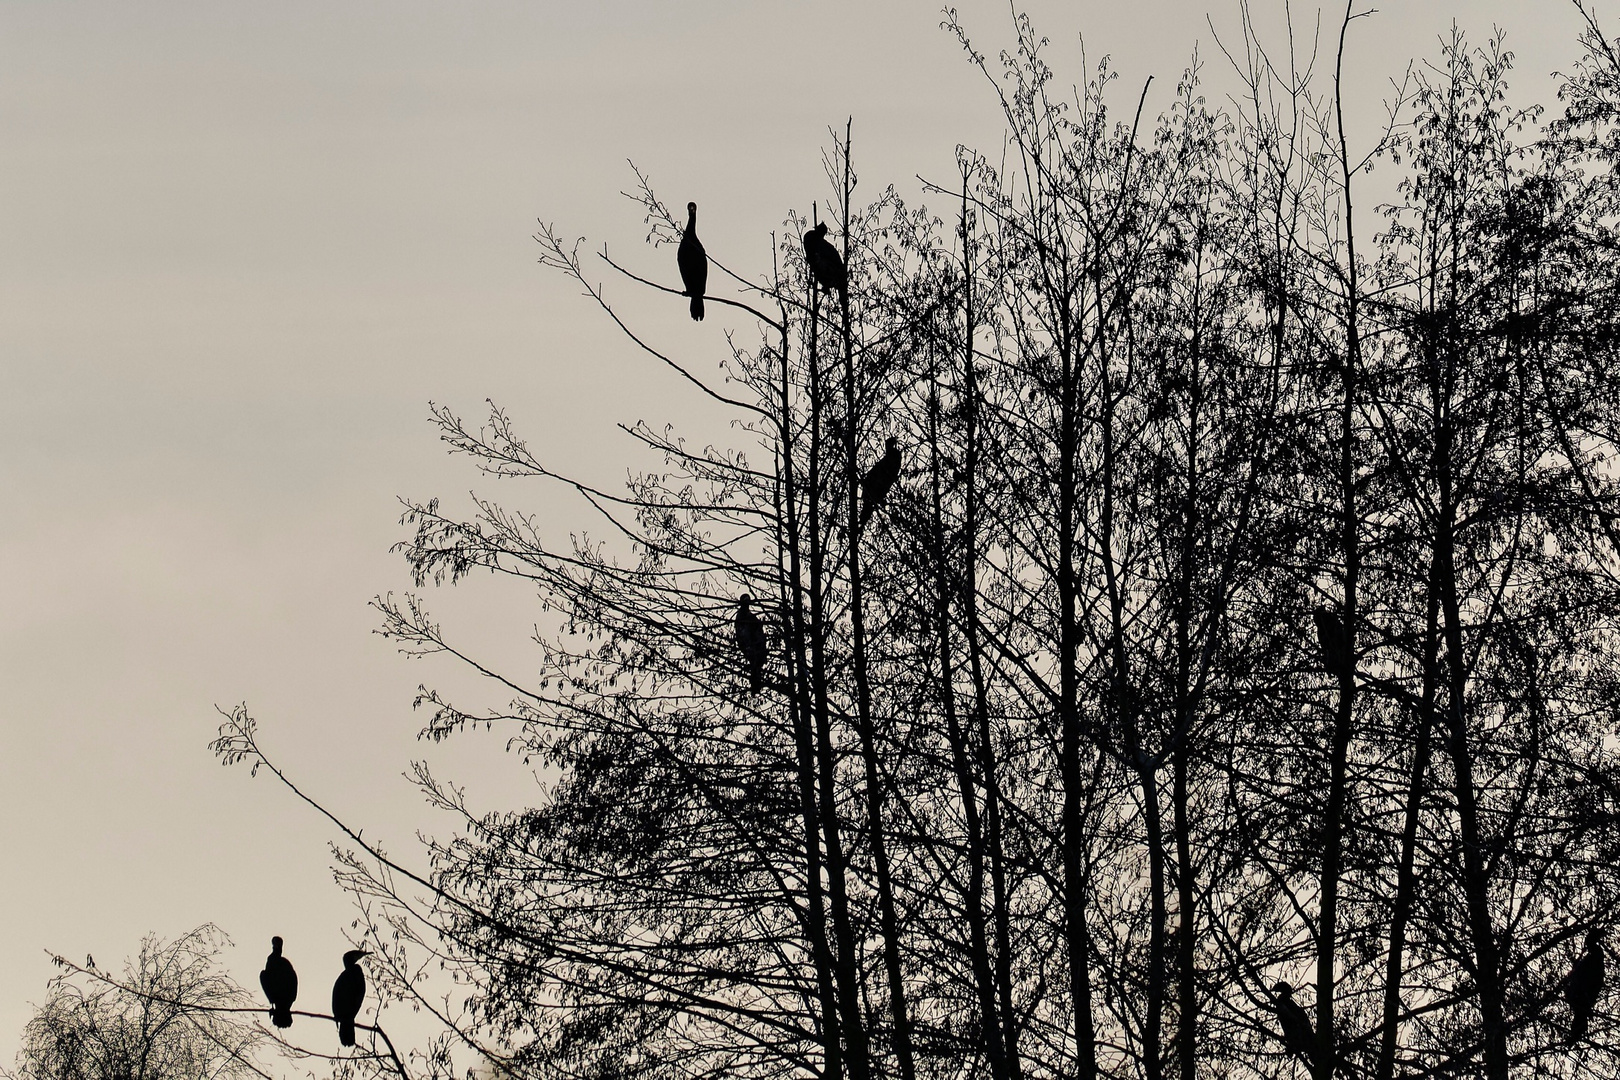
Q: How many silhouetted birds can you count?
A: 9